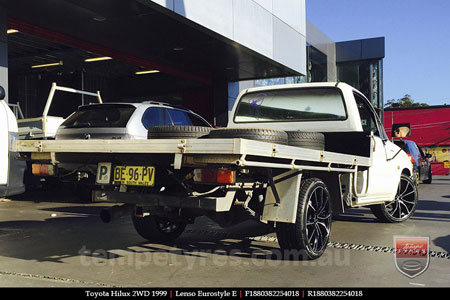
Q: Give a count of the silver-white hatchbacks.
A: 1